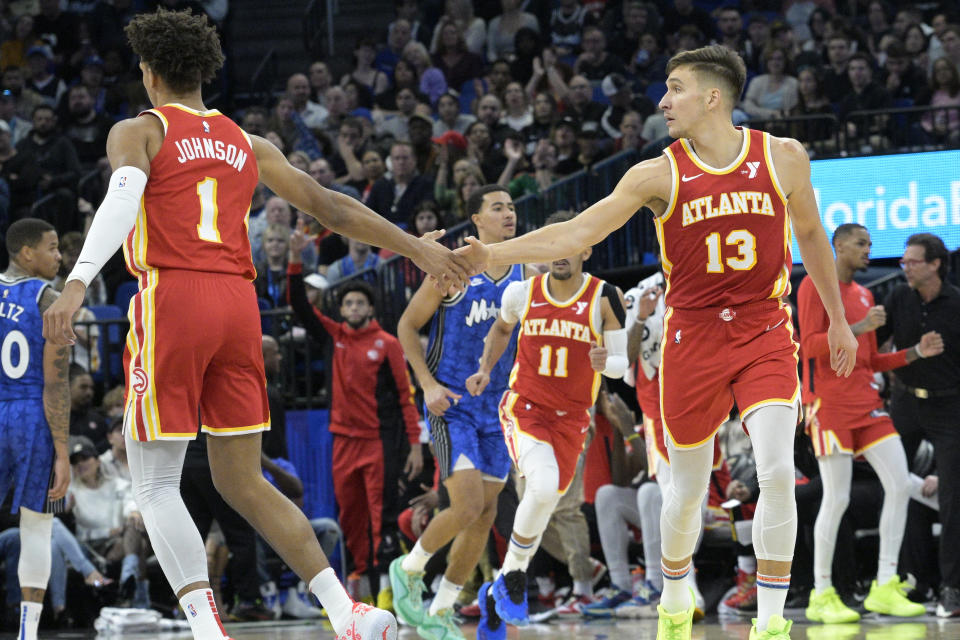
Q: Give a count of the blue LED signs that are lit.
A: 1